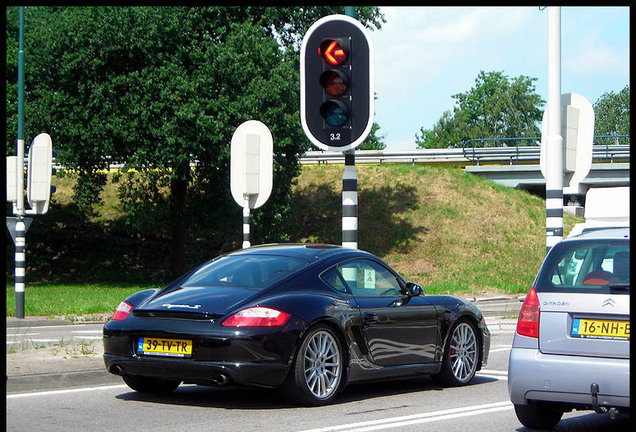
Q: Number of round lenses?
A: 3